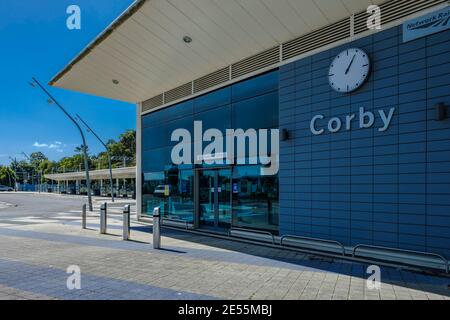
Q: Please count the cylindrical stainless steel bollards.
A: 4